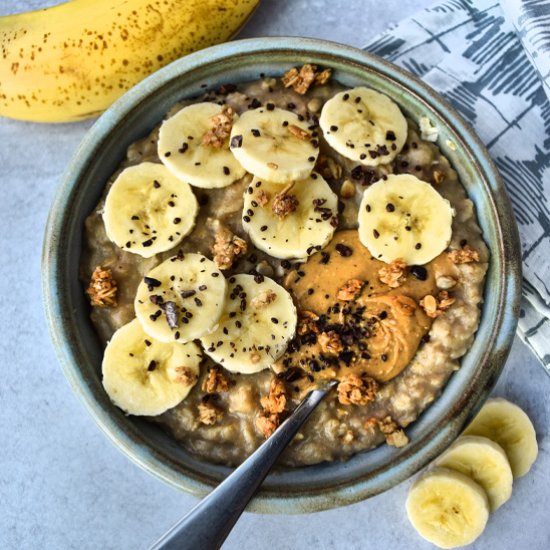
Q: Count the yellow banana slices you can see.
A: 12